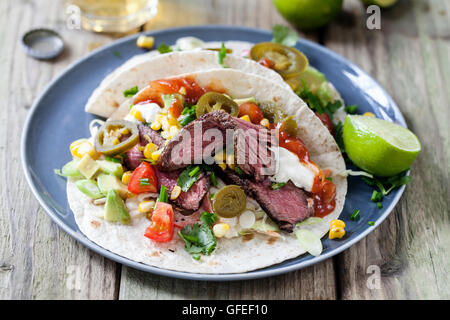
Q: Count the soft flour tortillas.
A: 2